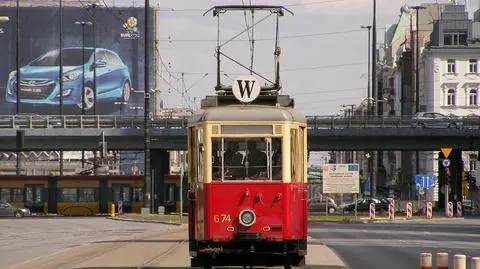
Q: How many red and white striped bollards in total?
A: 6